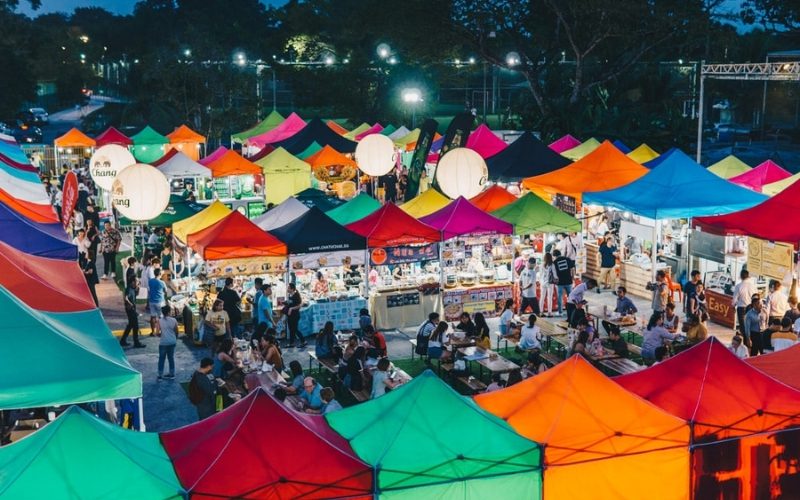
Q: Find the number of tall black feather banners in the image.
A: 2